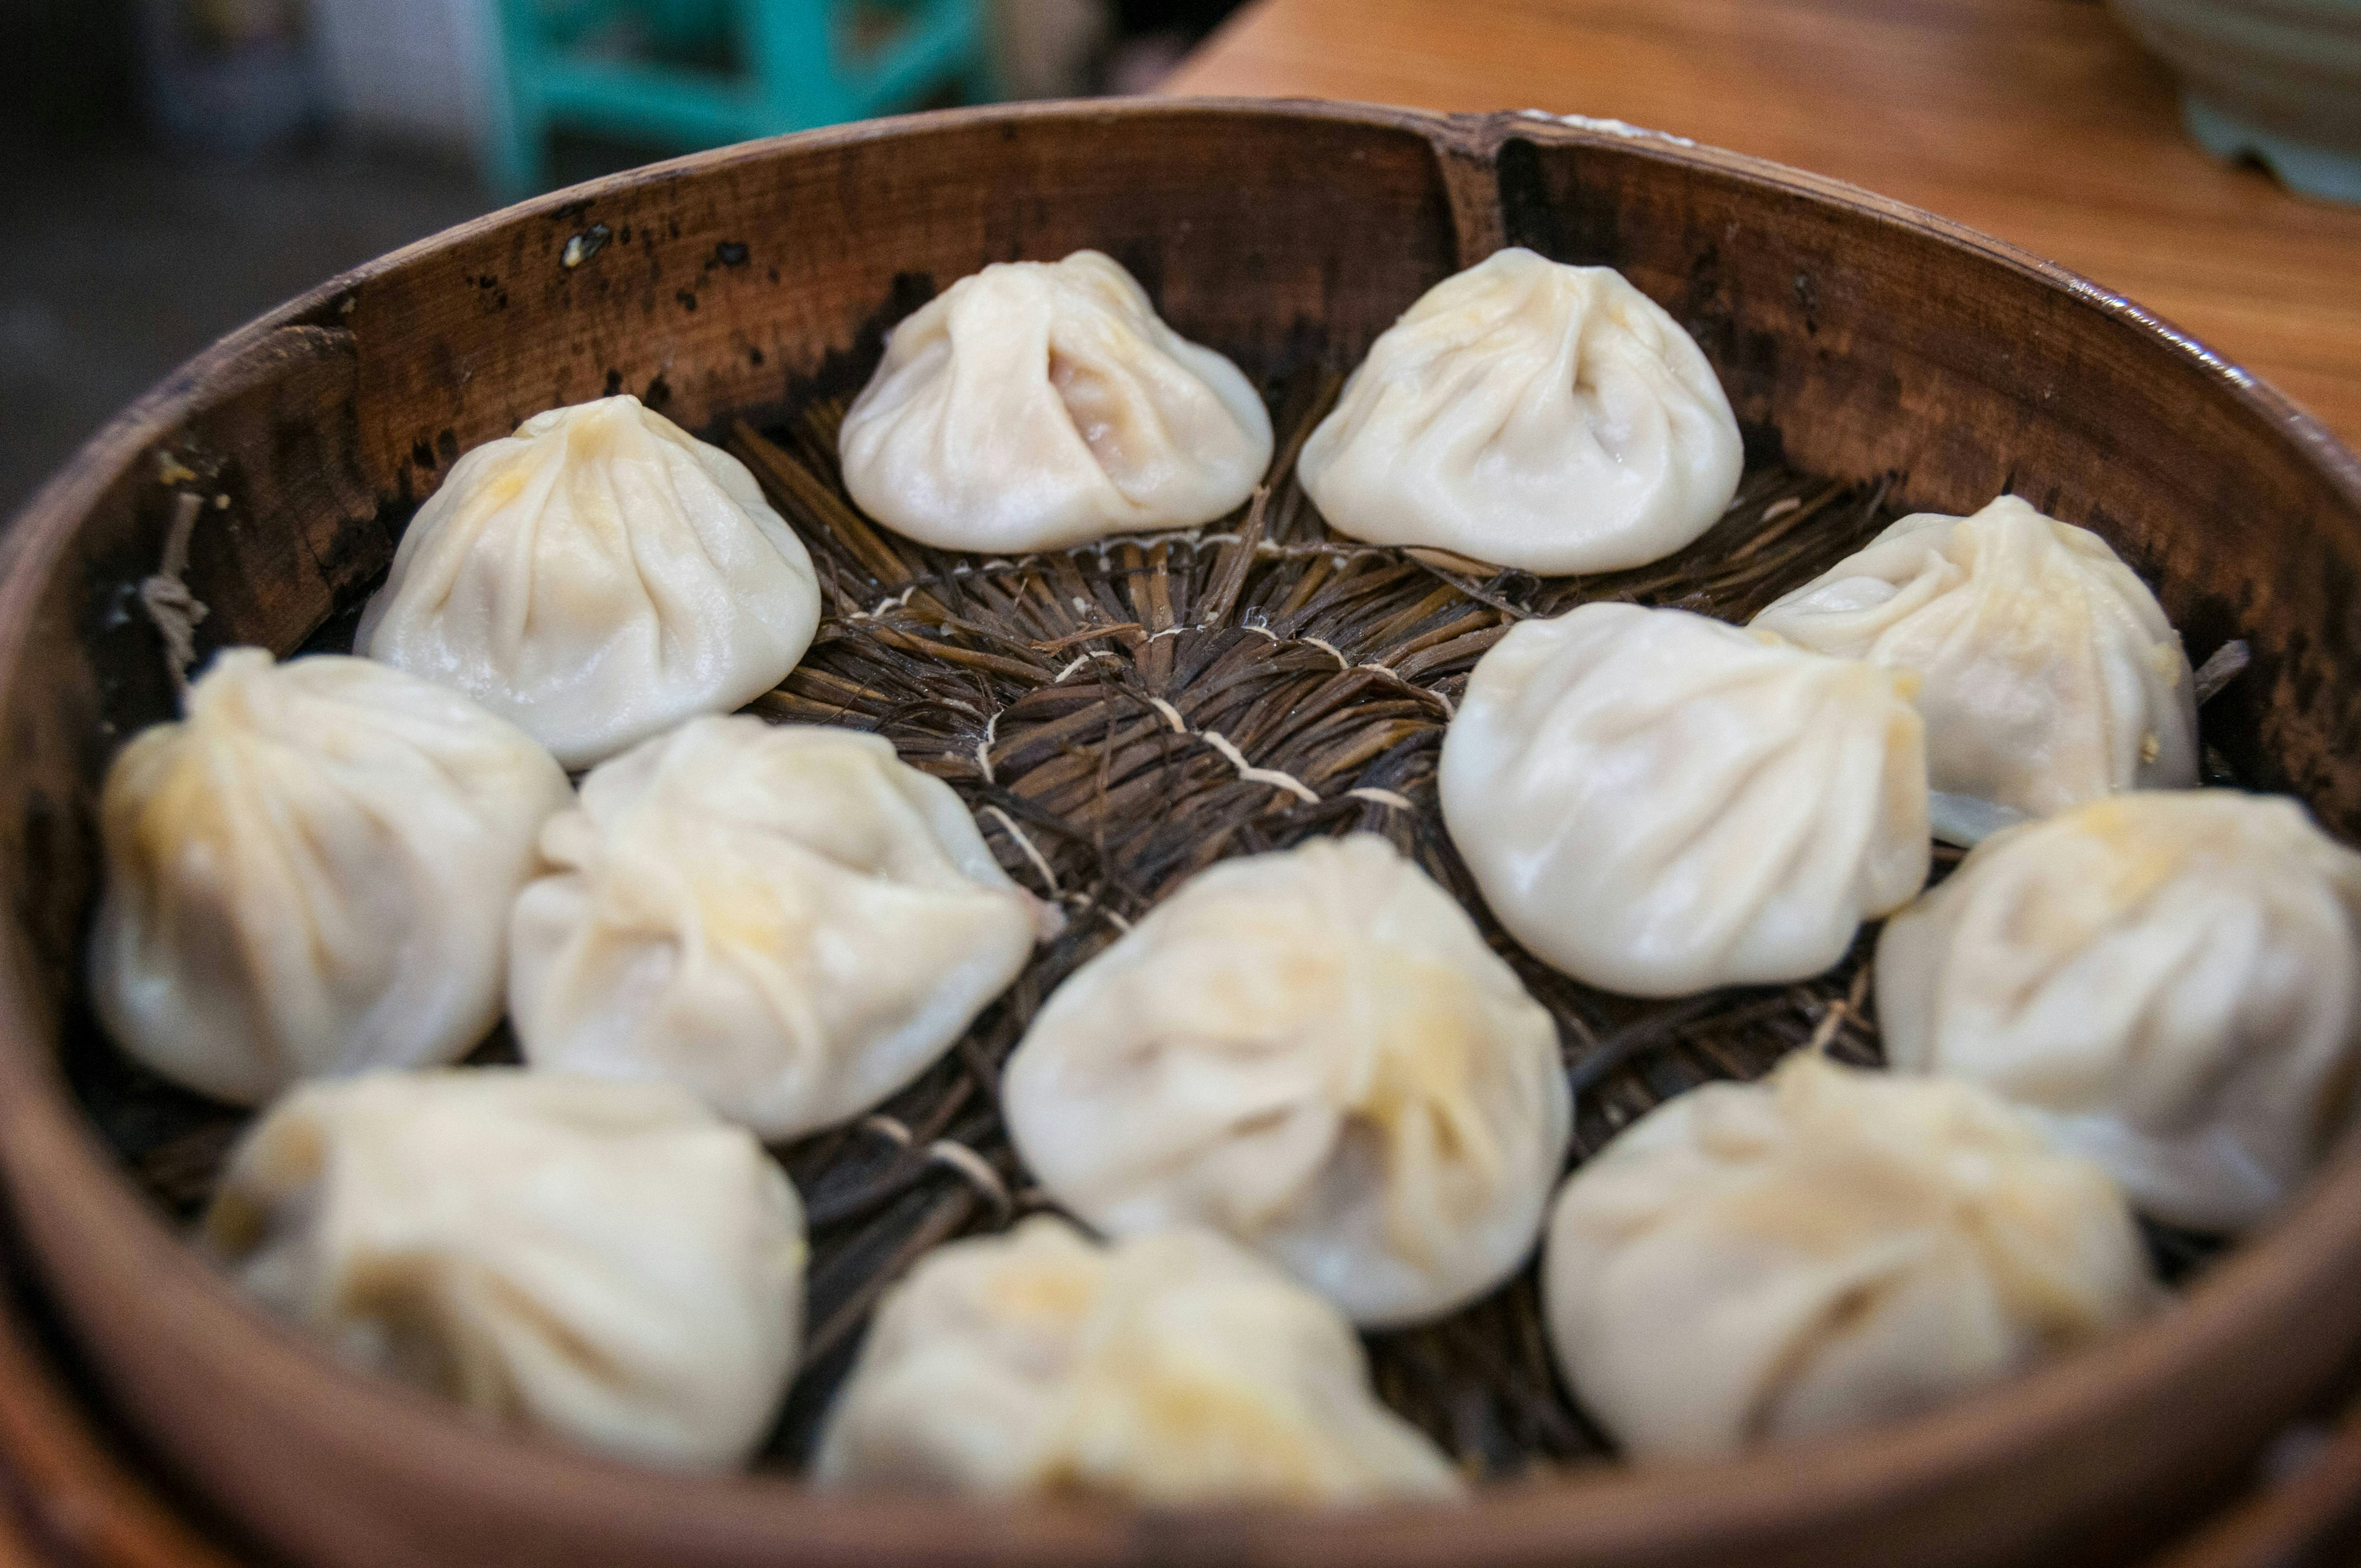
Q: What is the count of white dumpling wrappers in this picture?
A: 12